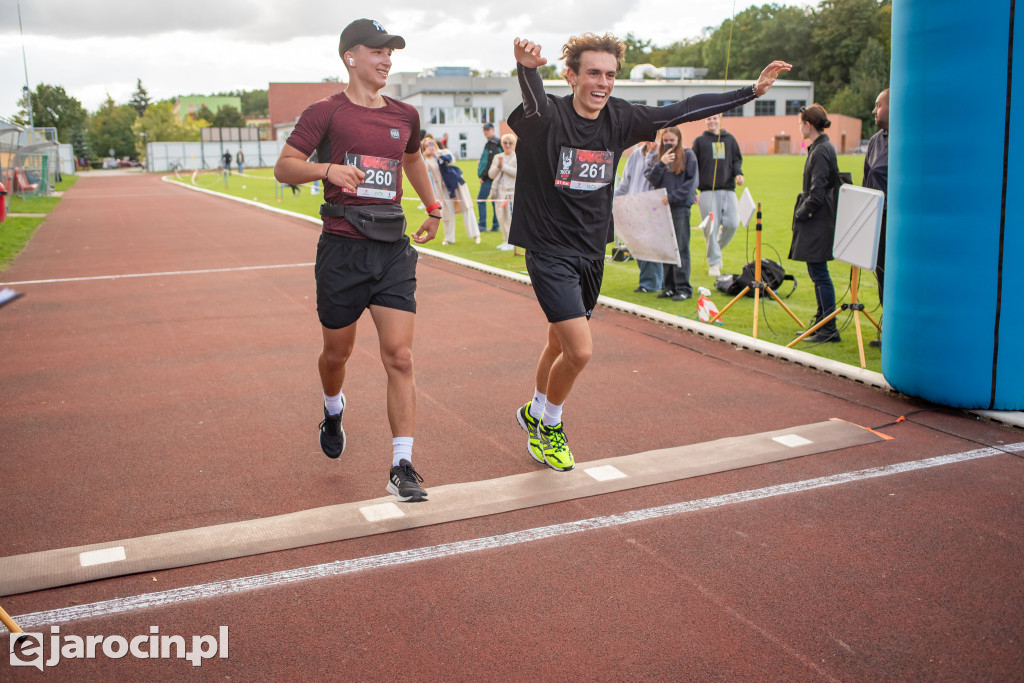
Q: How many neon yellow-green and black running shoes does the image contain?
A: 2